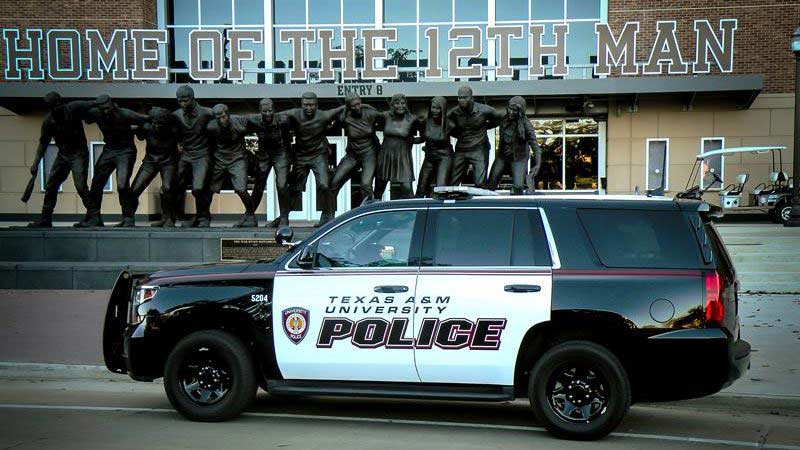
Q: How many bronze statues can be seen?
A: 12